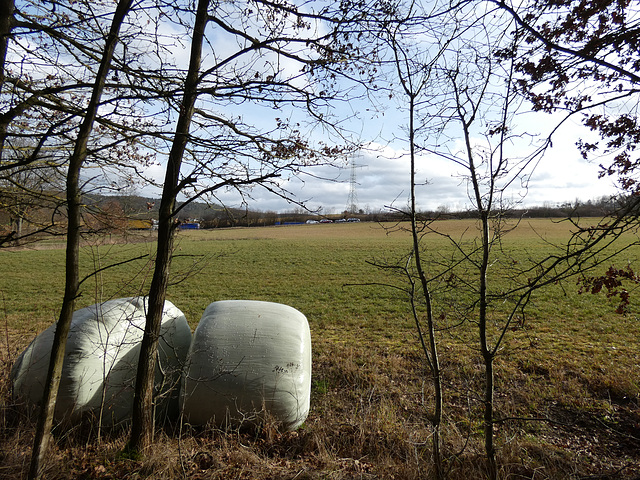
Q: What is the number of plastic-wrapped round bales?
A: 2